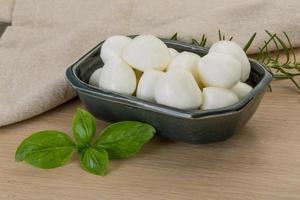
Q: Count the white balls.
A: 12